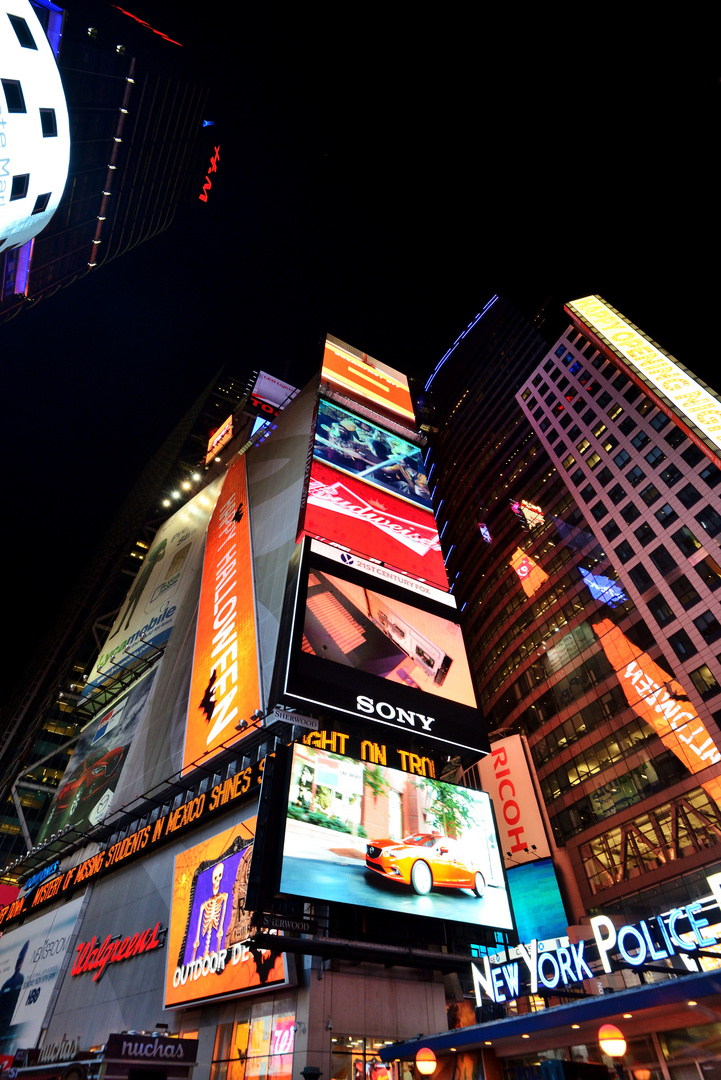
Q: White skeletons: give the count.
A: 1